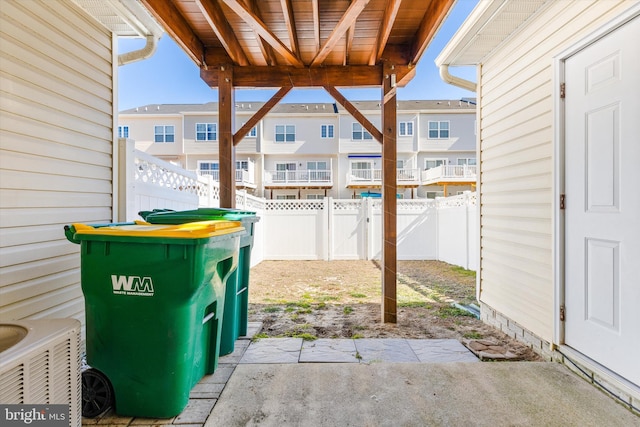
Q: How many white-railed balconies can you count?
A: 4